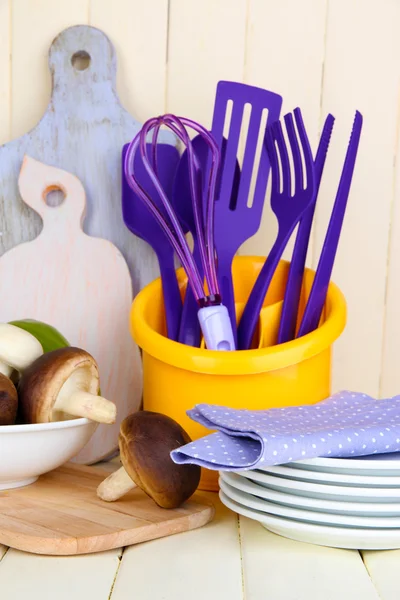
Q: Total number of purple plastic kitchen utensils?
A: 6